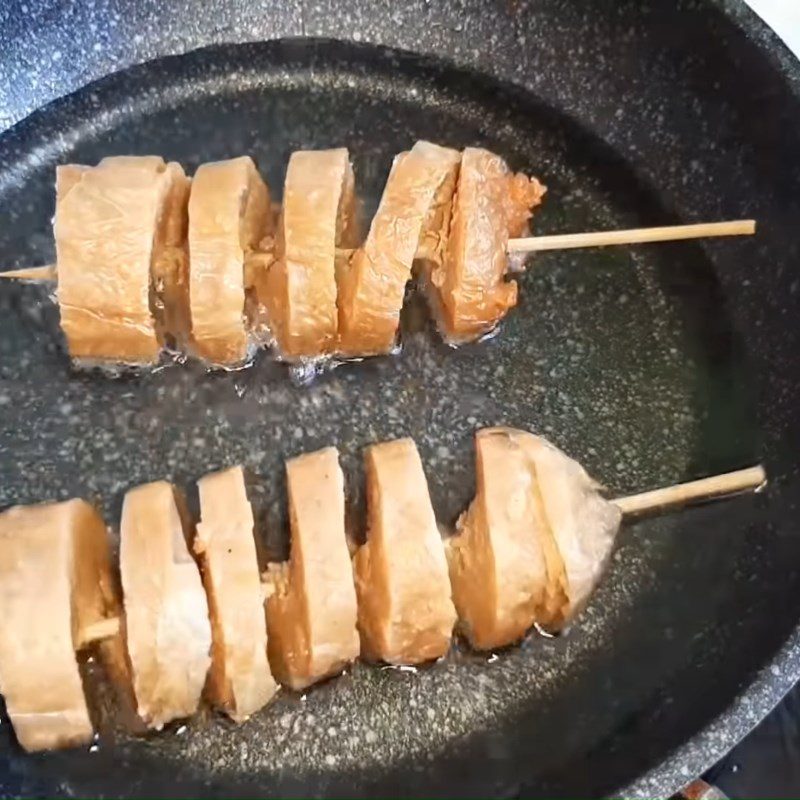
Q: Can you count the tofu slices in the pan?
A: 11